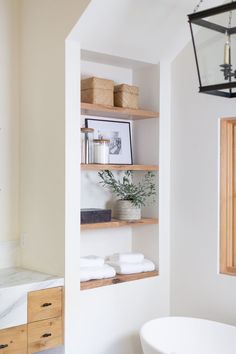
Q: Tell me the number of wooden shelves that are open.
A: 4